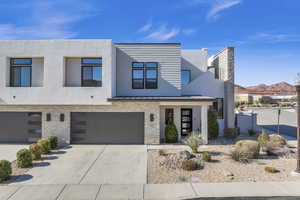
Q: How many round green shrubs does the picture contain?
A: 5